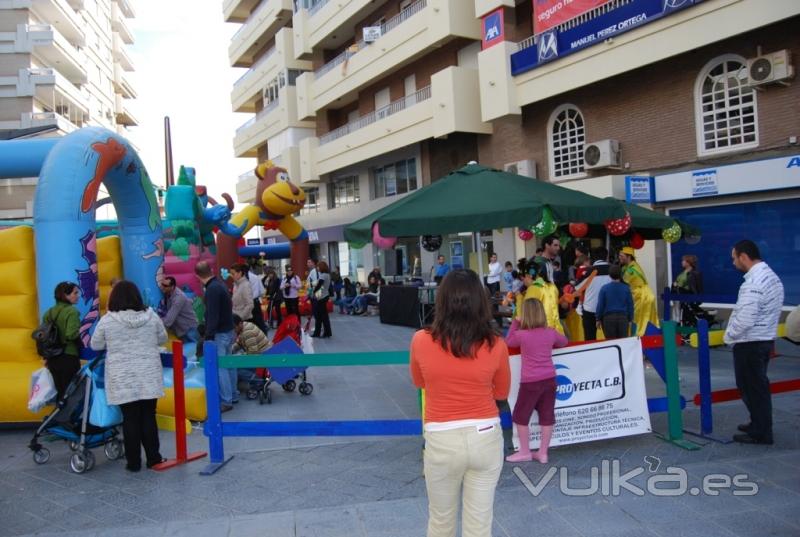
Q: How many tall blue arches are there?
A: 1